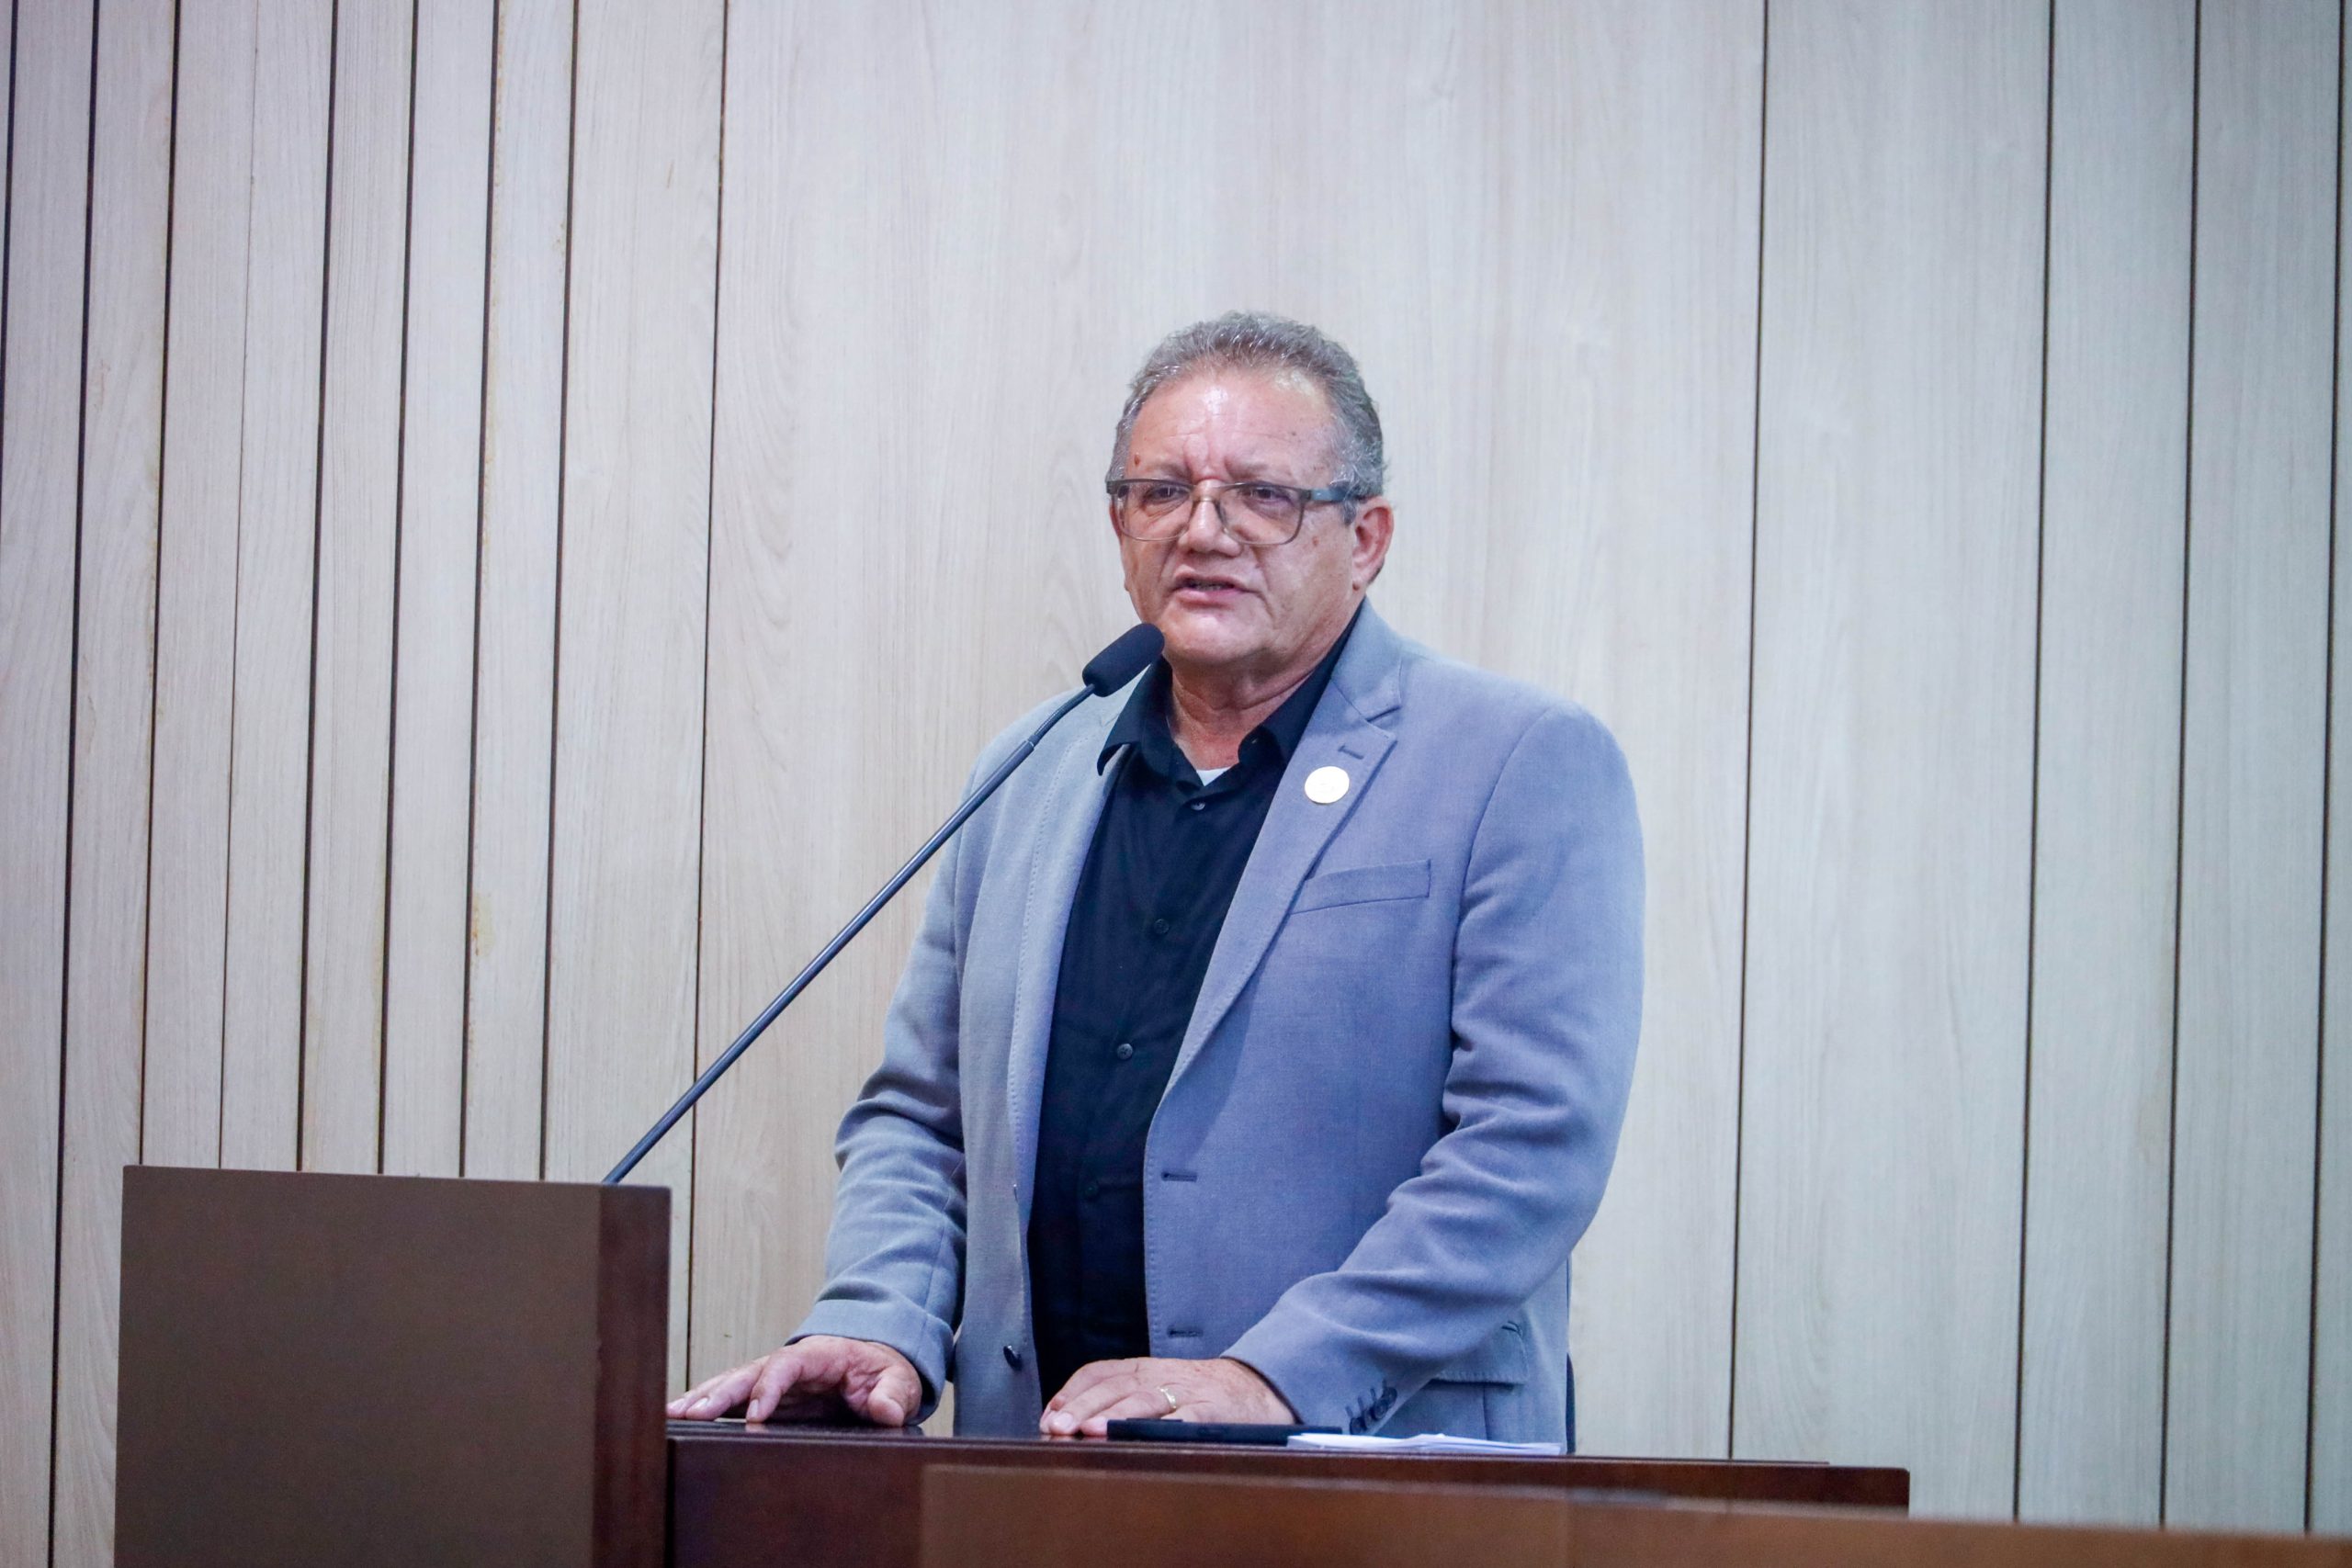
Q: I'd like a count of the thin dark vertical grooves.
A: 13